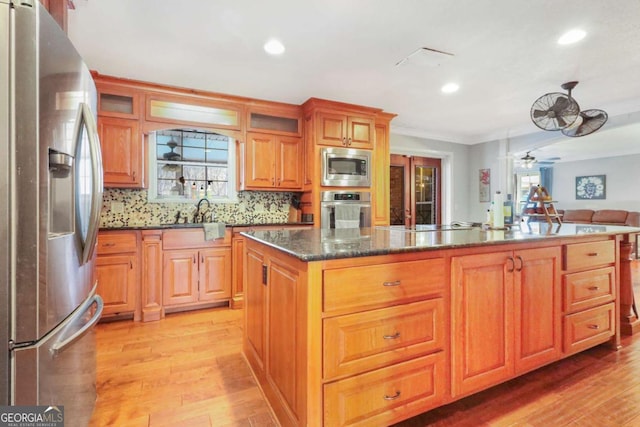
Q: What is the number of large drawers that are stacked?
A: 3